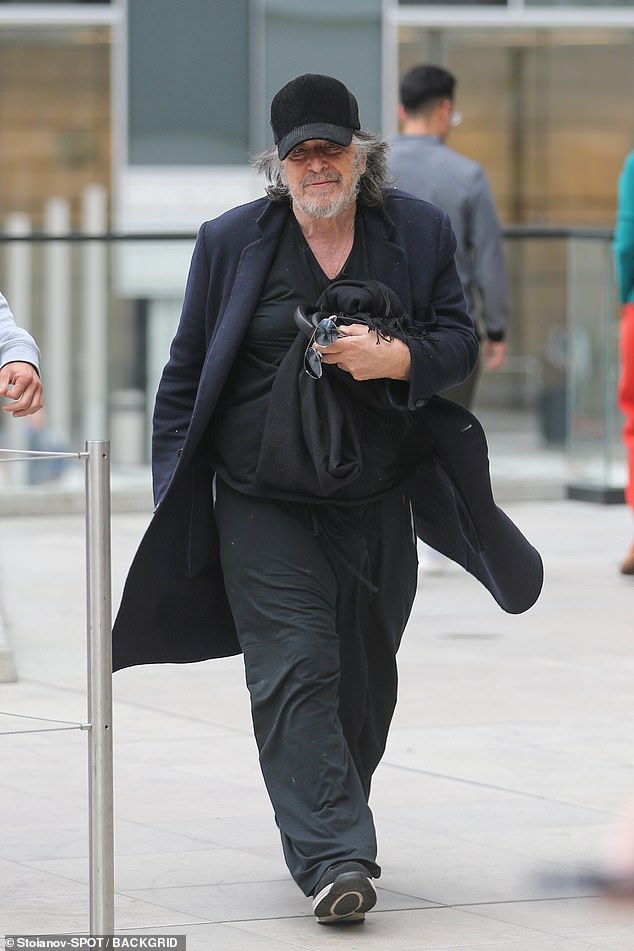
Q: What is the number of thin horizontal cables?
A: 4